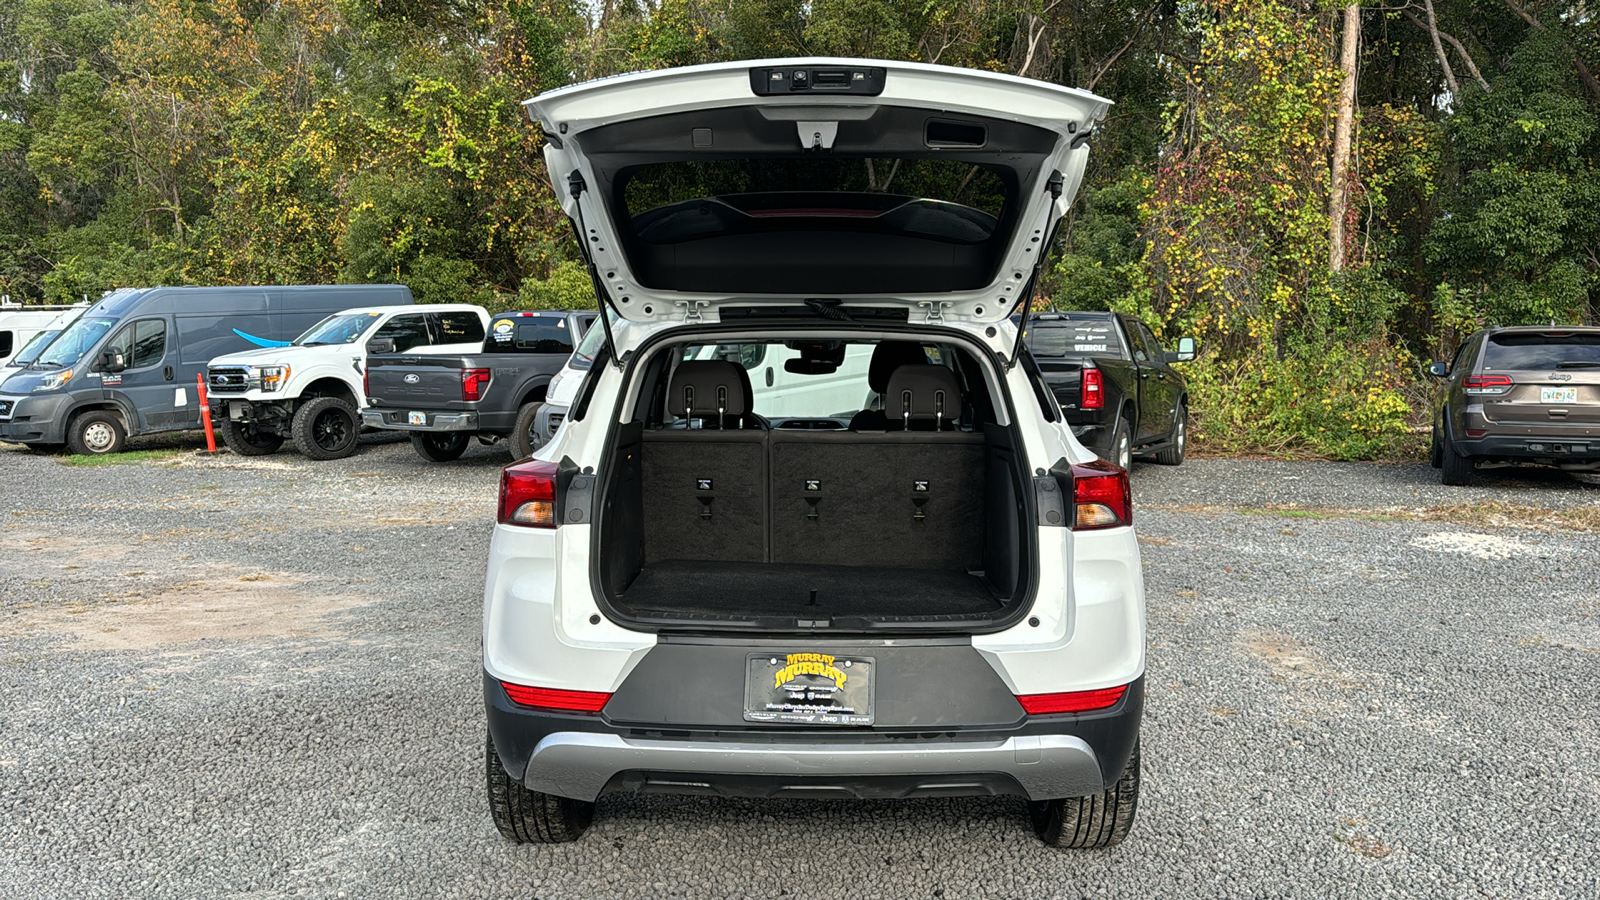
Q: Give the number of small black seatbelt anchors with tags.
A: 3